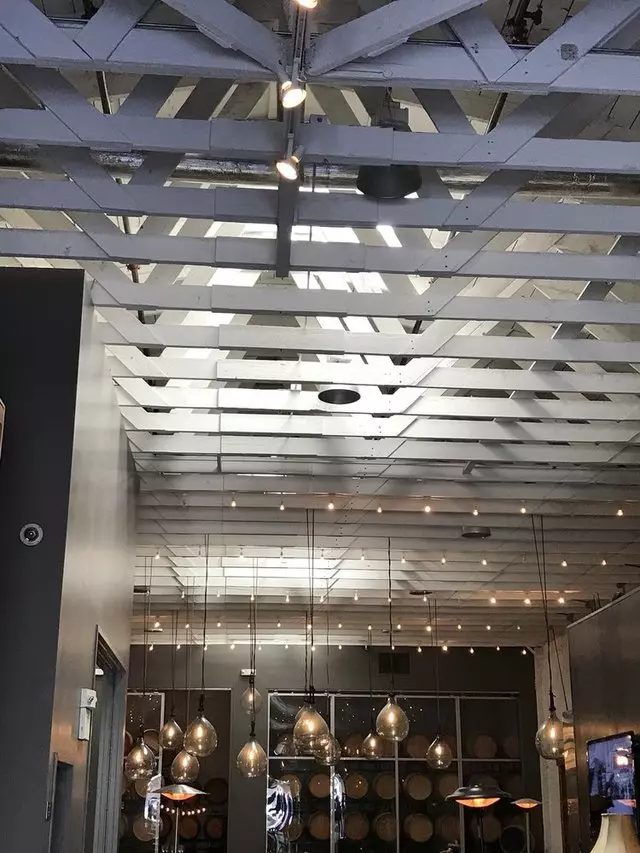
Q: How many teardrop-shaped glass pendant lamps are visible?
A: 12